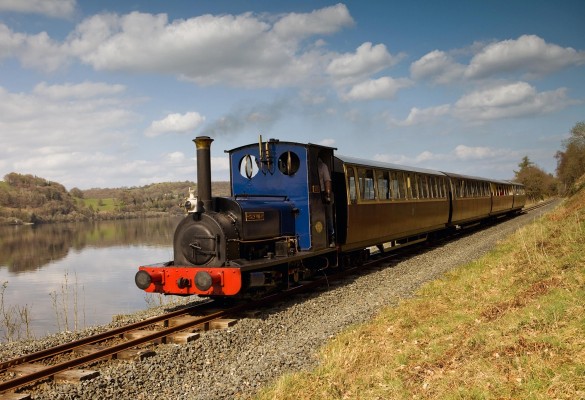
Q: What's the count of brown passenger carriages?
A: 4